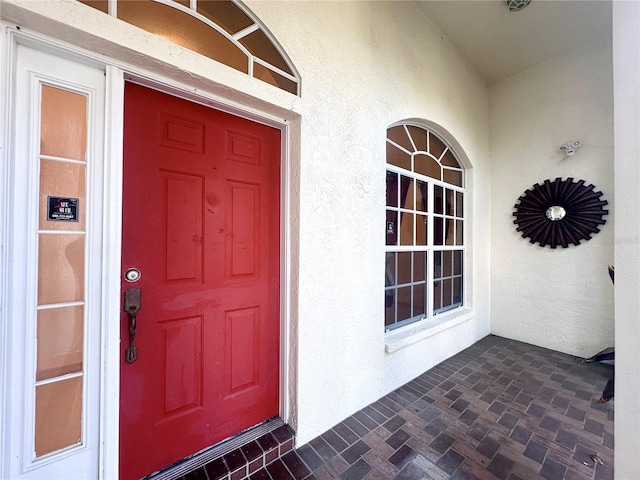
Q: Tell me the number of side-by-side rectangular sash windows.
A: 2